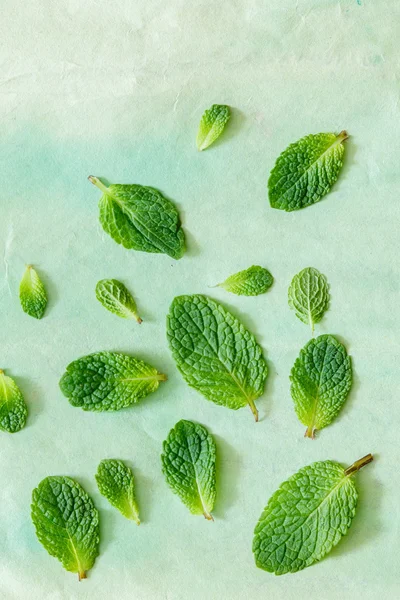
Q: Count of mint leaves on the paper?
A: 15